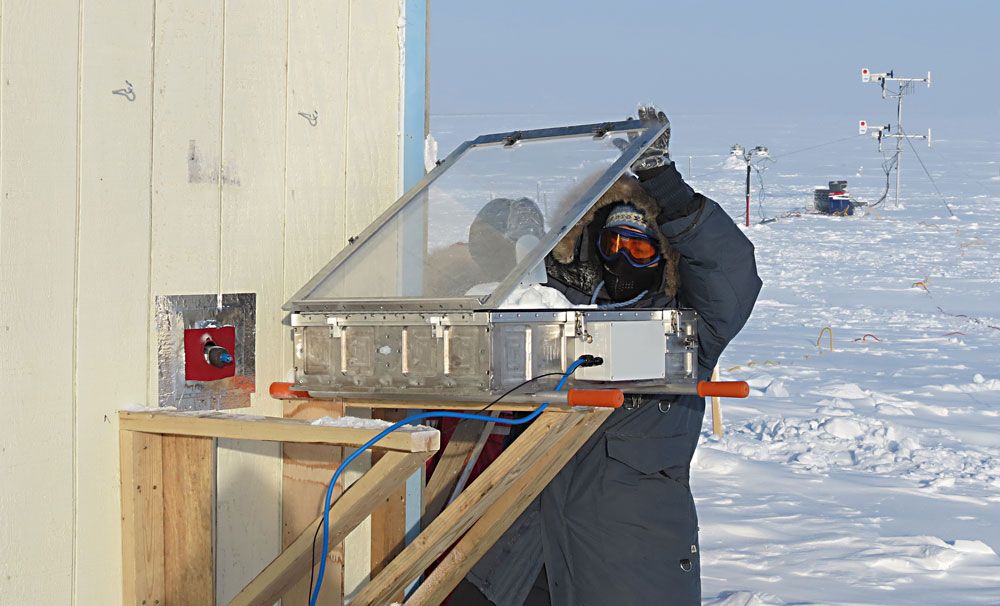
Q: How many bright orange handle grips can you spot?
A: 3